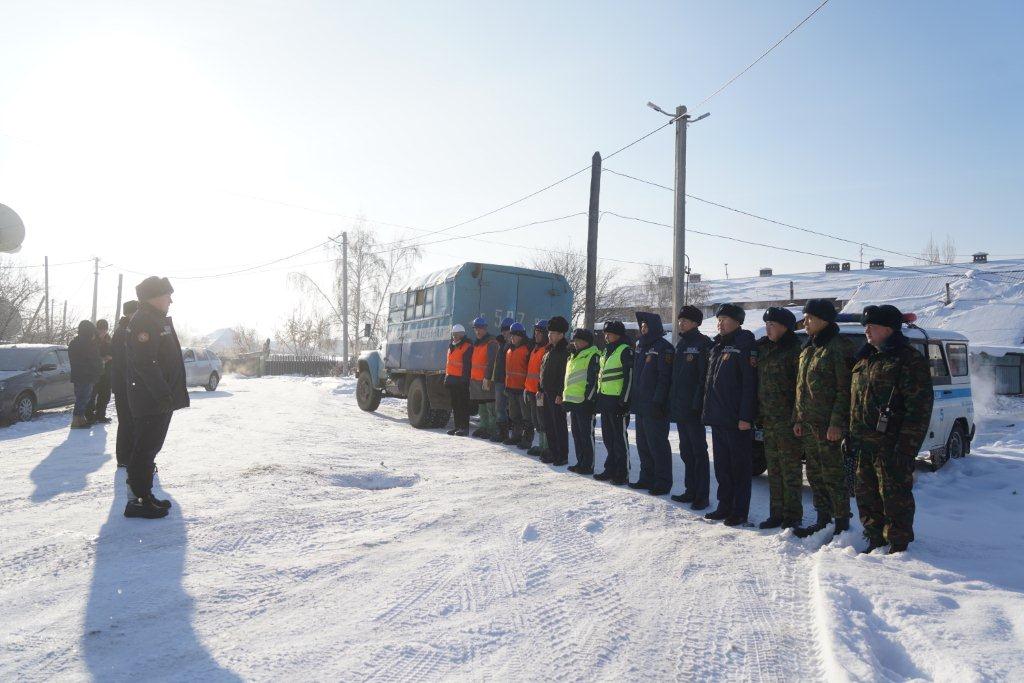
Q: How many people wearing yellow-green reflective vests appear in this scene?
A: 2